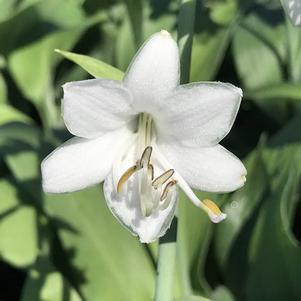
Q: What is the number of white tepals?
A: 6